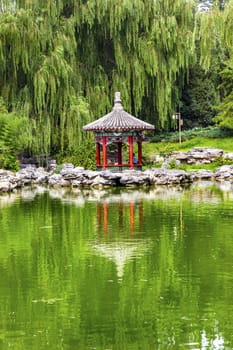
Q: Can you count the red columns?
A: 5